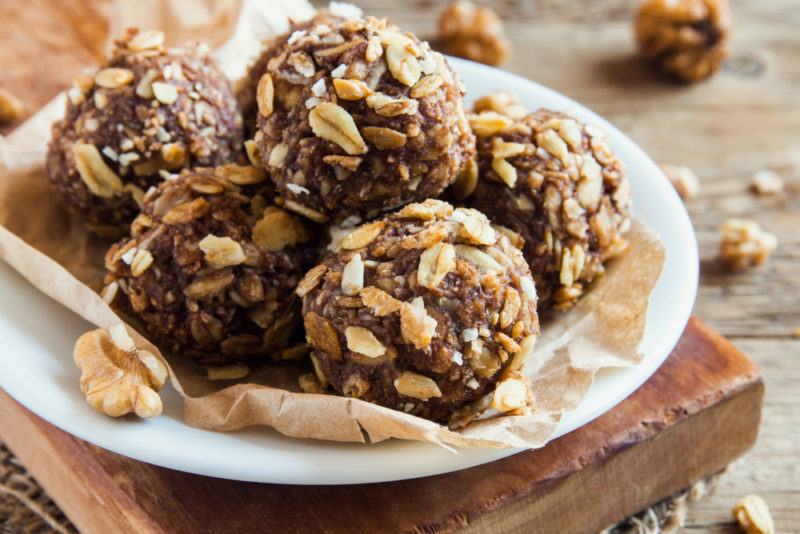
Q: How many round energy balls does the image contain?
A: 6